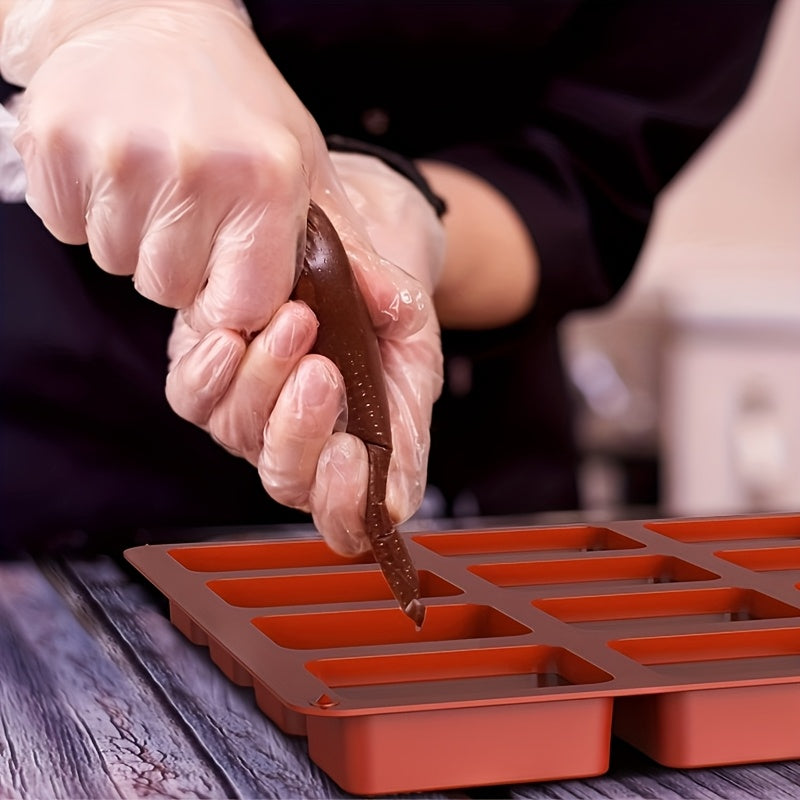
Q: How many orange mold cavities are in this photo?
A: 11